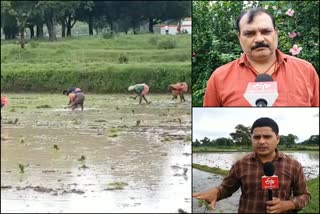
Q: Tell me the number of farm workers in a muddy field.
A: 5